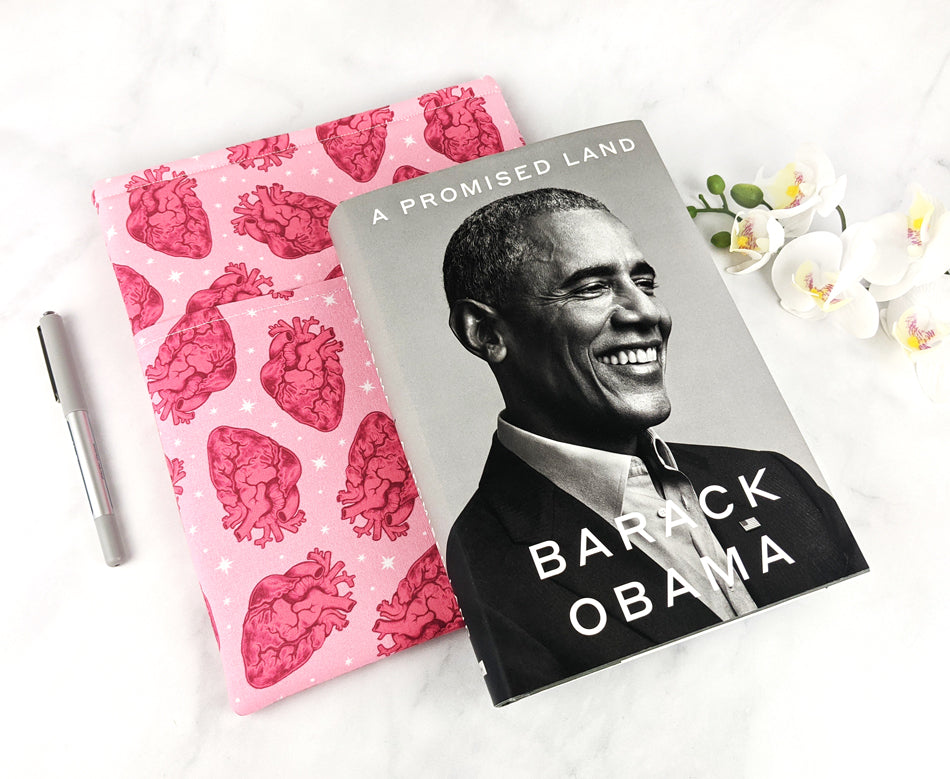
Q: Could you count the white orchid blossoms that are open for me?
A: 5